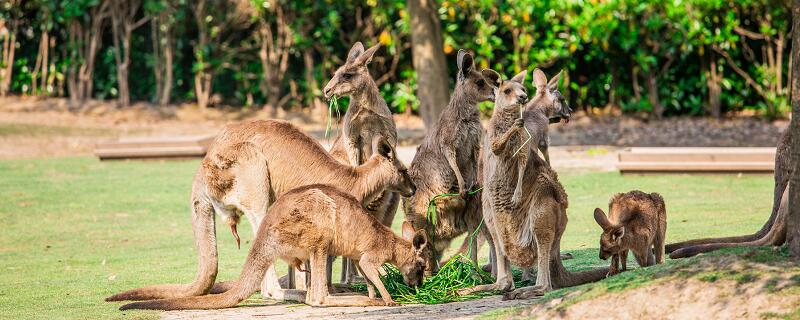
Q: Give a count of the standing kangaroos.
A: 4